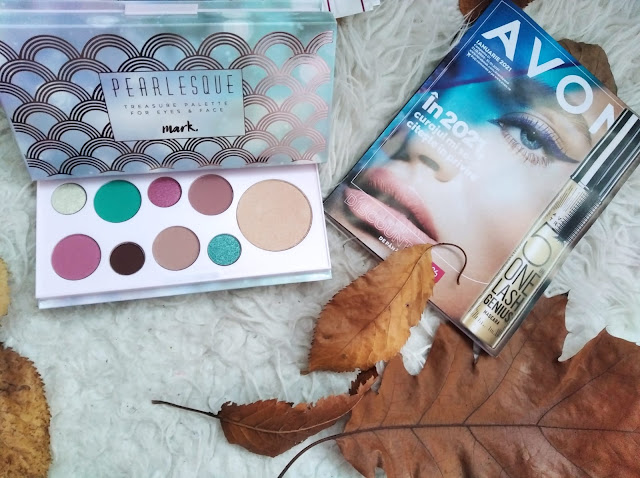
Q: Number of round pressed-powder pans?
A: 9